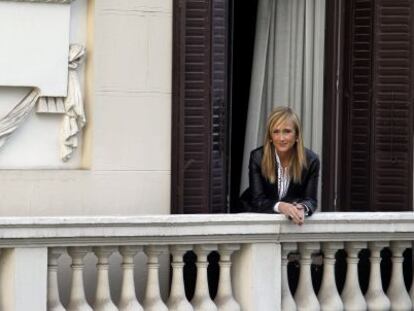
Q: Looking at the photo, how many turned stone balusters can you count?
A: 14